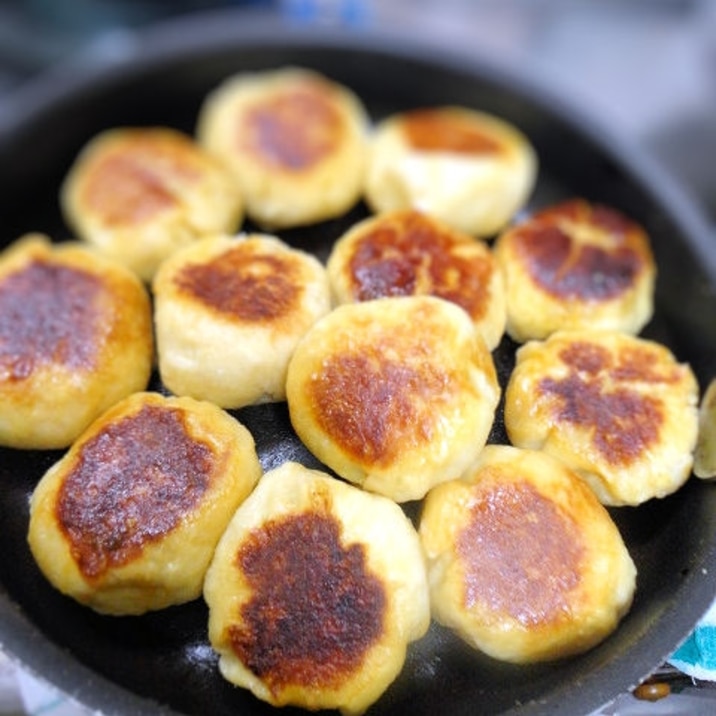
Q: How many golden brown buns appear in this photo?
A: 12